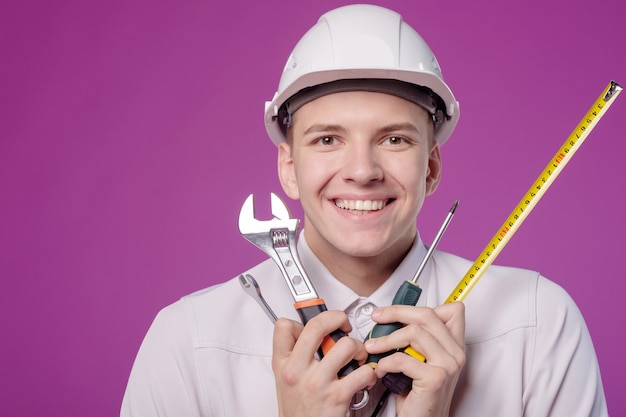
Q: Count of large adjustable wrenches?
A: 1